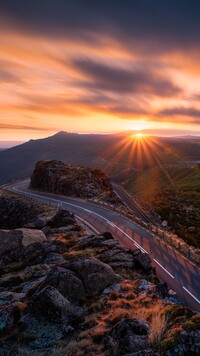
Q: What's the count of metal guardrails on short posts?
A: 1